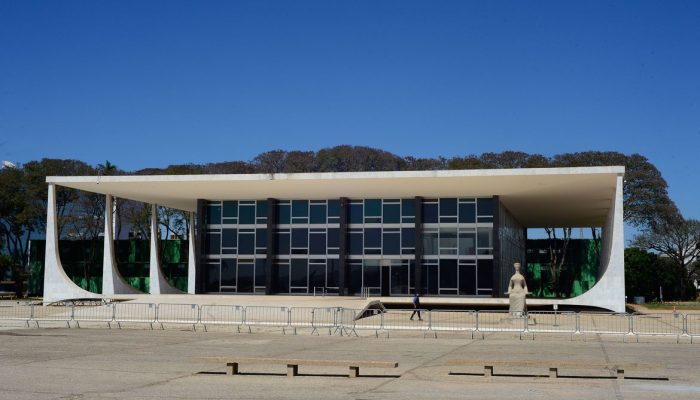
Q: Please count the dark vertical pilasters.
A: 5